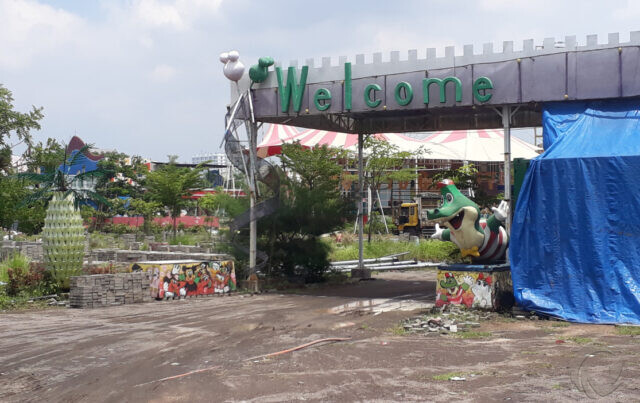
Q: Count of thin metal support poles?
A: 3